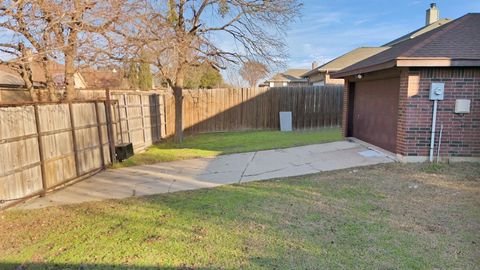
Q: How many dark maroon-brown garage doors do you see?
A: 1